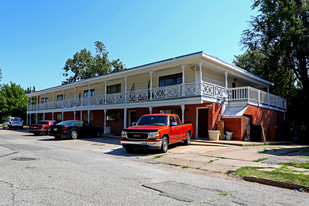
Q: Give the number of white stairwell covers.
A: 1